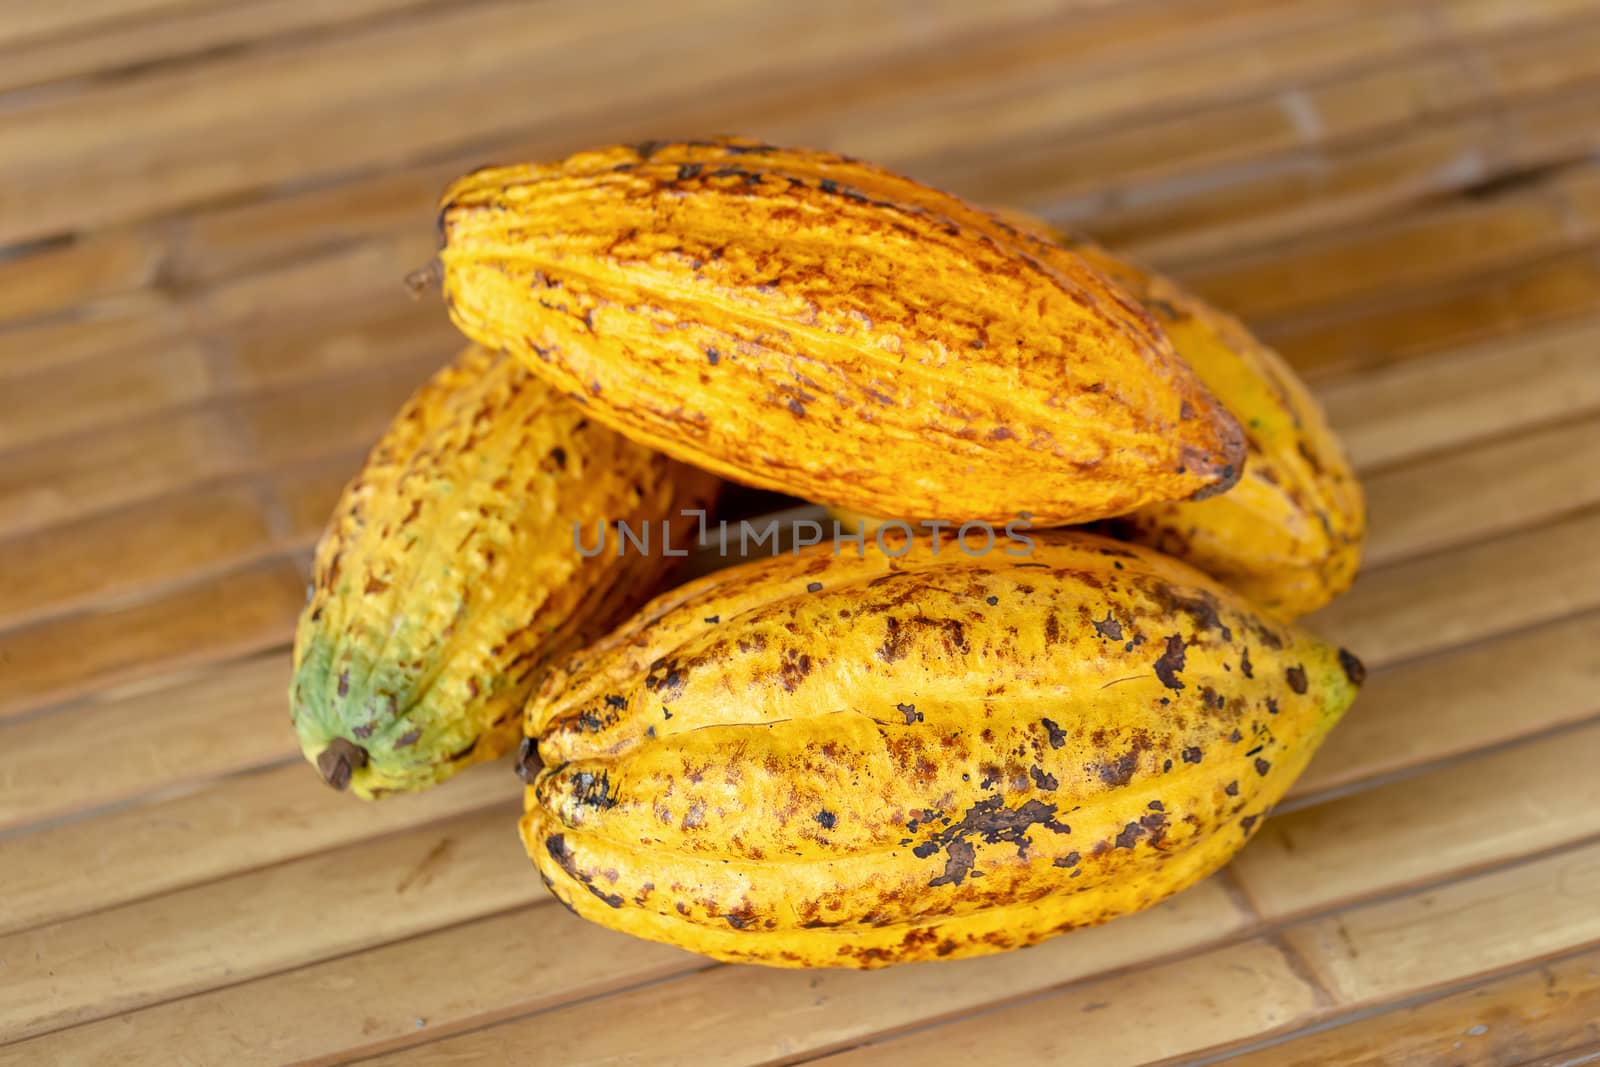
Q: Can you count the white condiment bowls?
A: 0